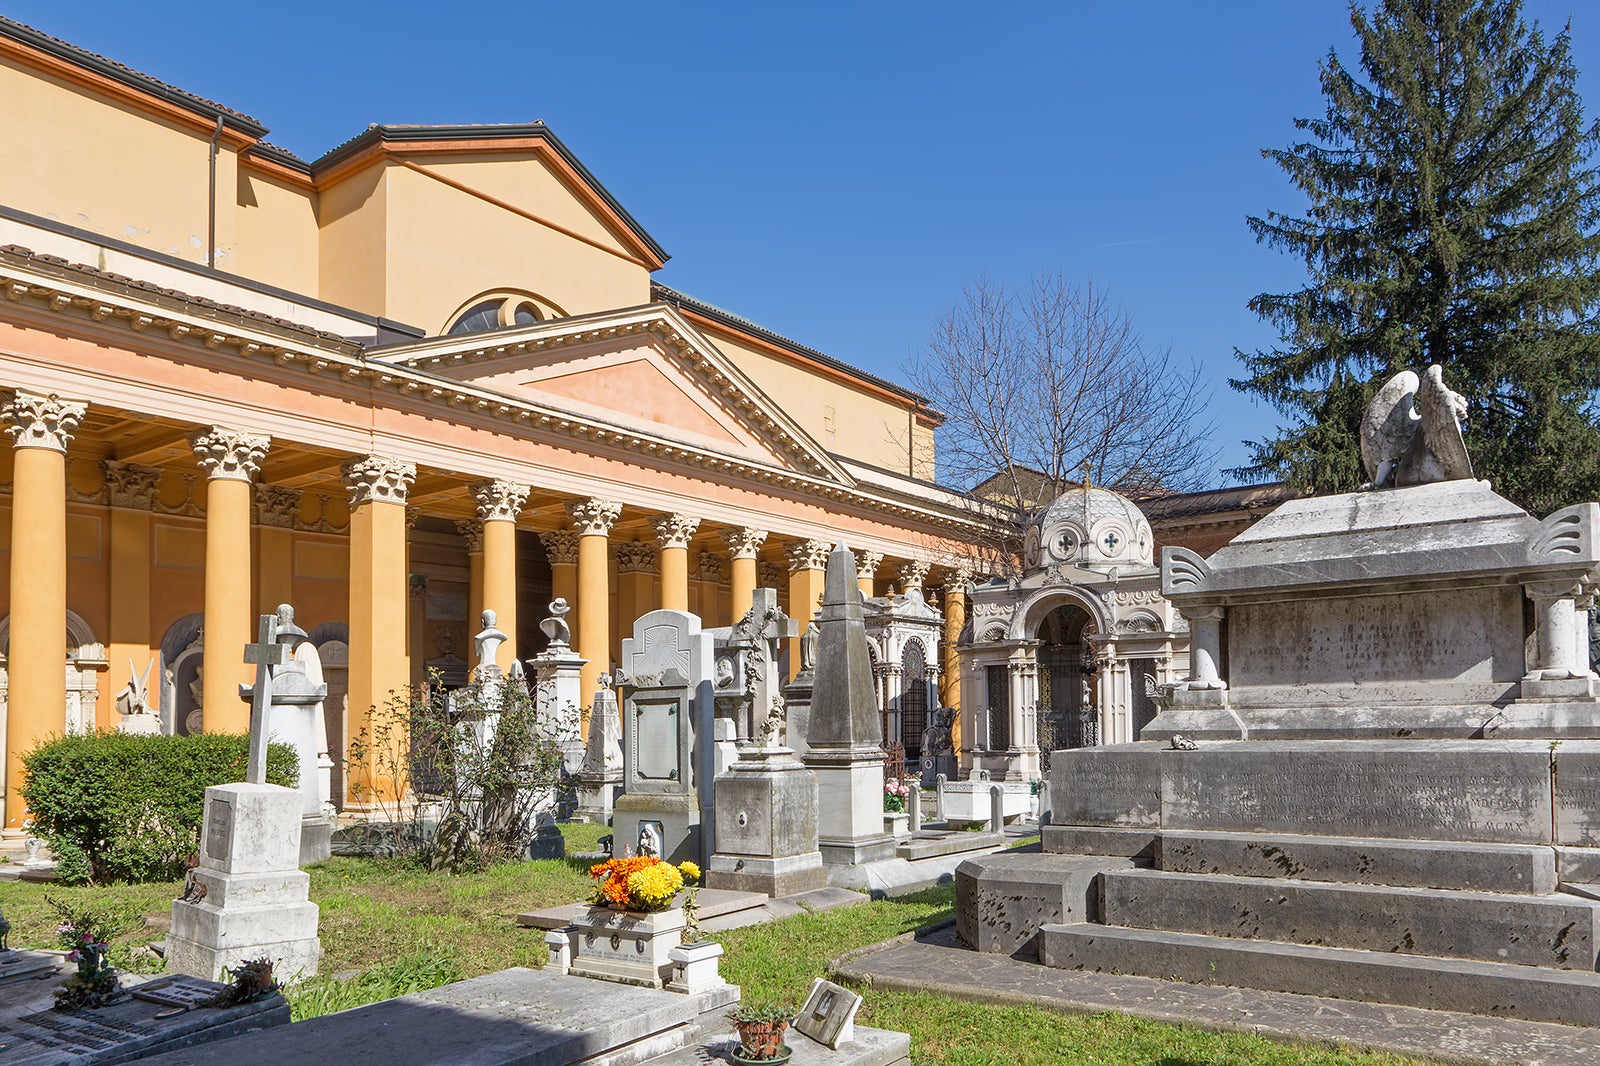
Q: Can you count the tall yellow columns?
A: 11